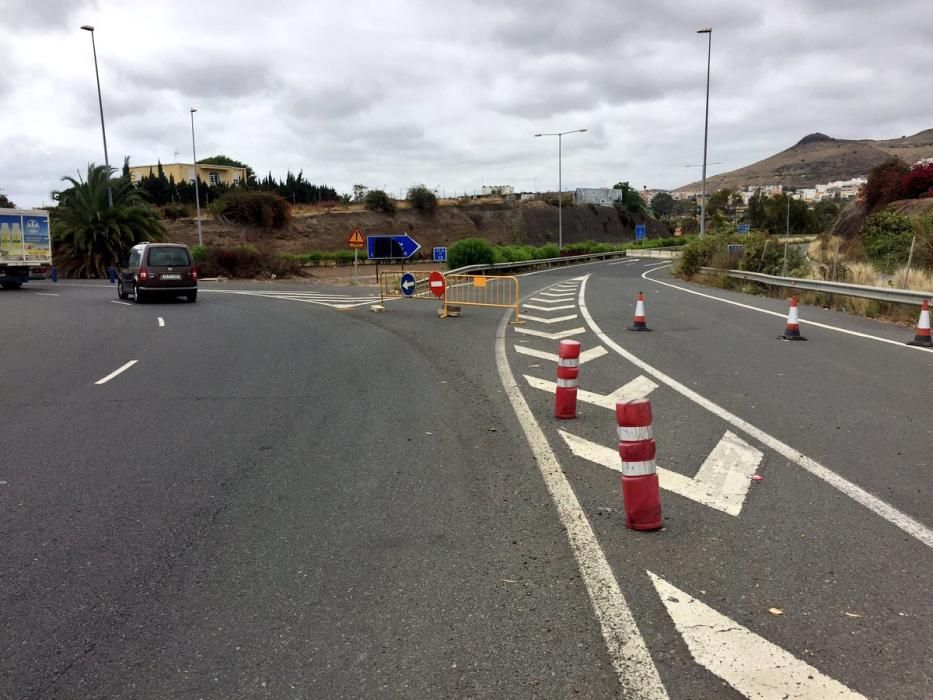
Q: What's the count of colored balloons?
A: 0